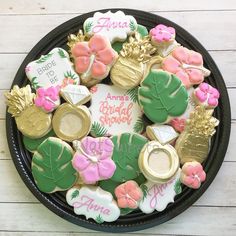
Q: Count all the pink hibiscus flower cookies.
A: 8